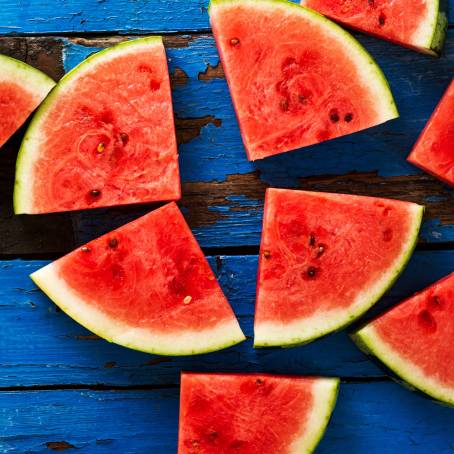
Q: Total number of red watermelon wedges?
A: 9